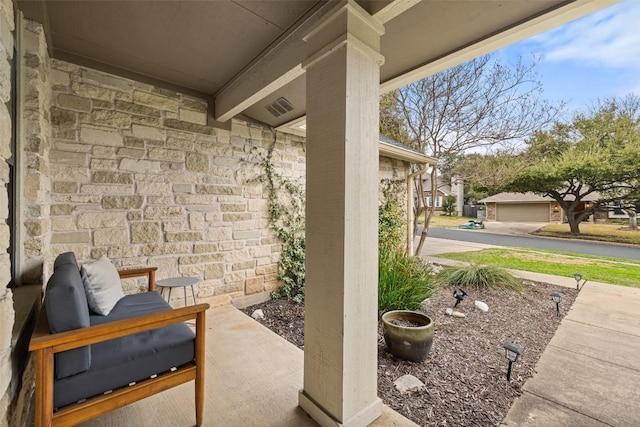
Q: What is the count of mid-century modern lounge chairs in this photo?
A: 1